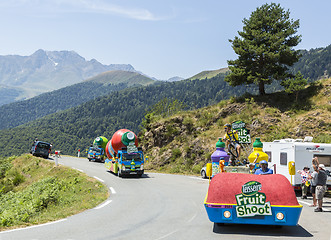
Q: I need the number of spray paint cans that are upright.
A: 2